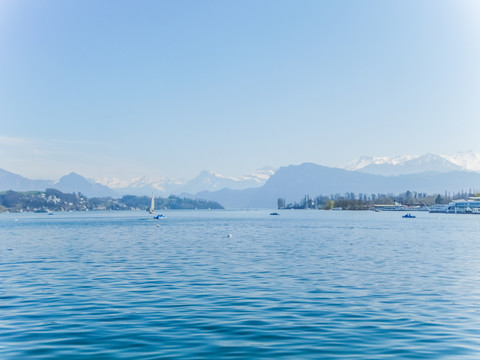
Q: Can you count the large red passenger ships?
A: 0